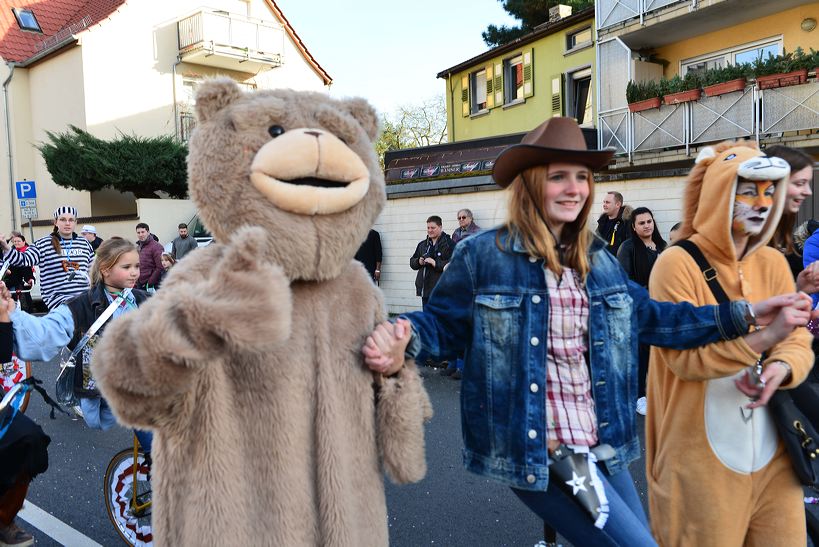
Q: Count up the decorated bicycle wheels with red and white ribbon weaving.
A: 2